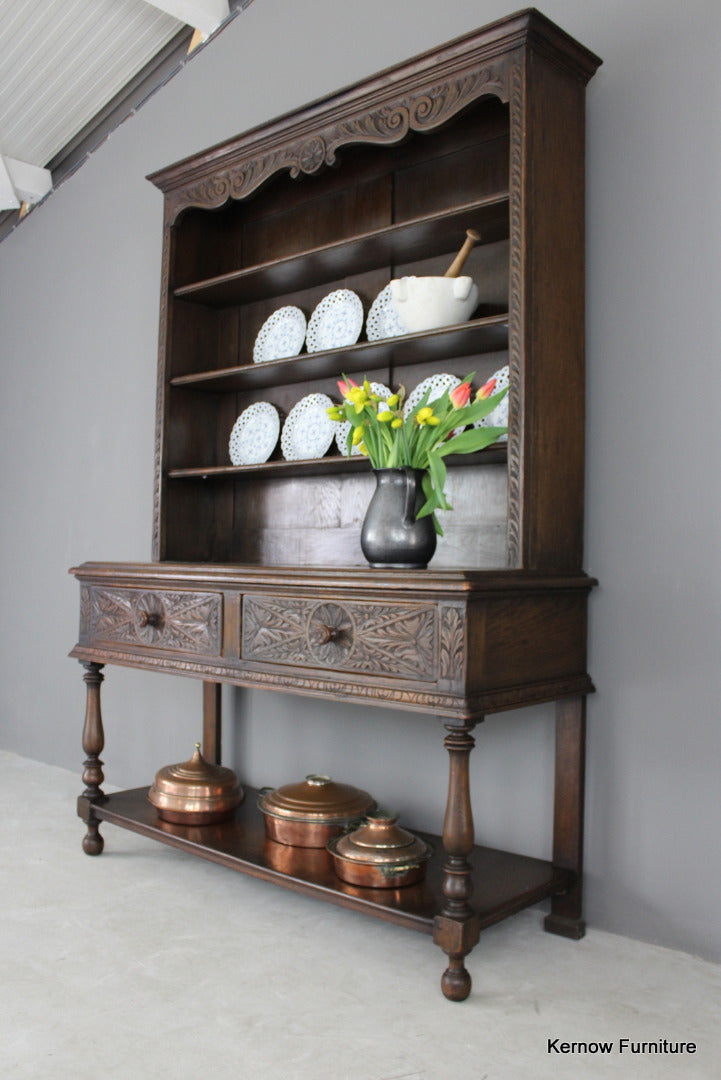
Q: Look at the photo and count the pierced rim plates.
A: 8